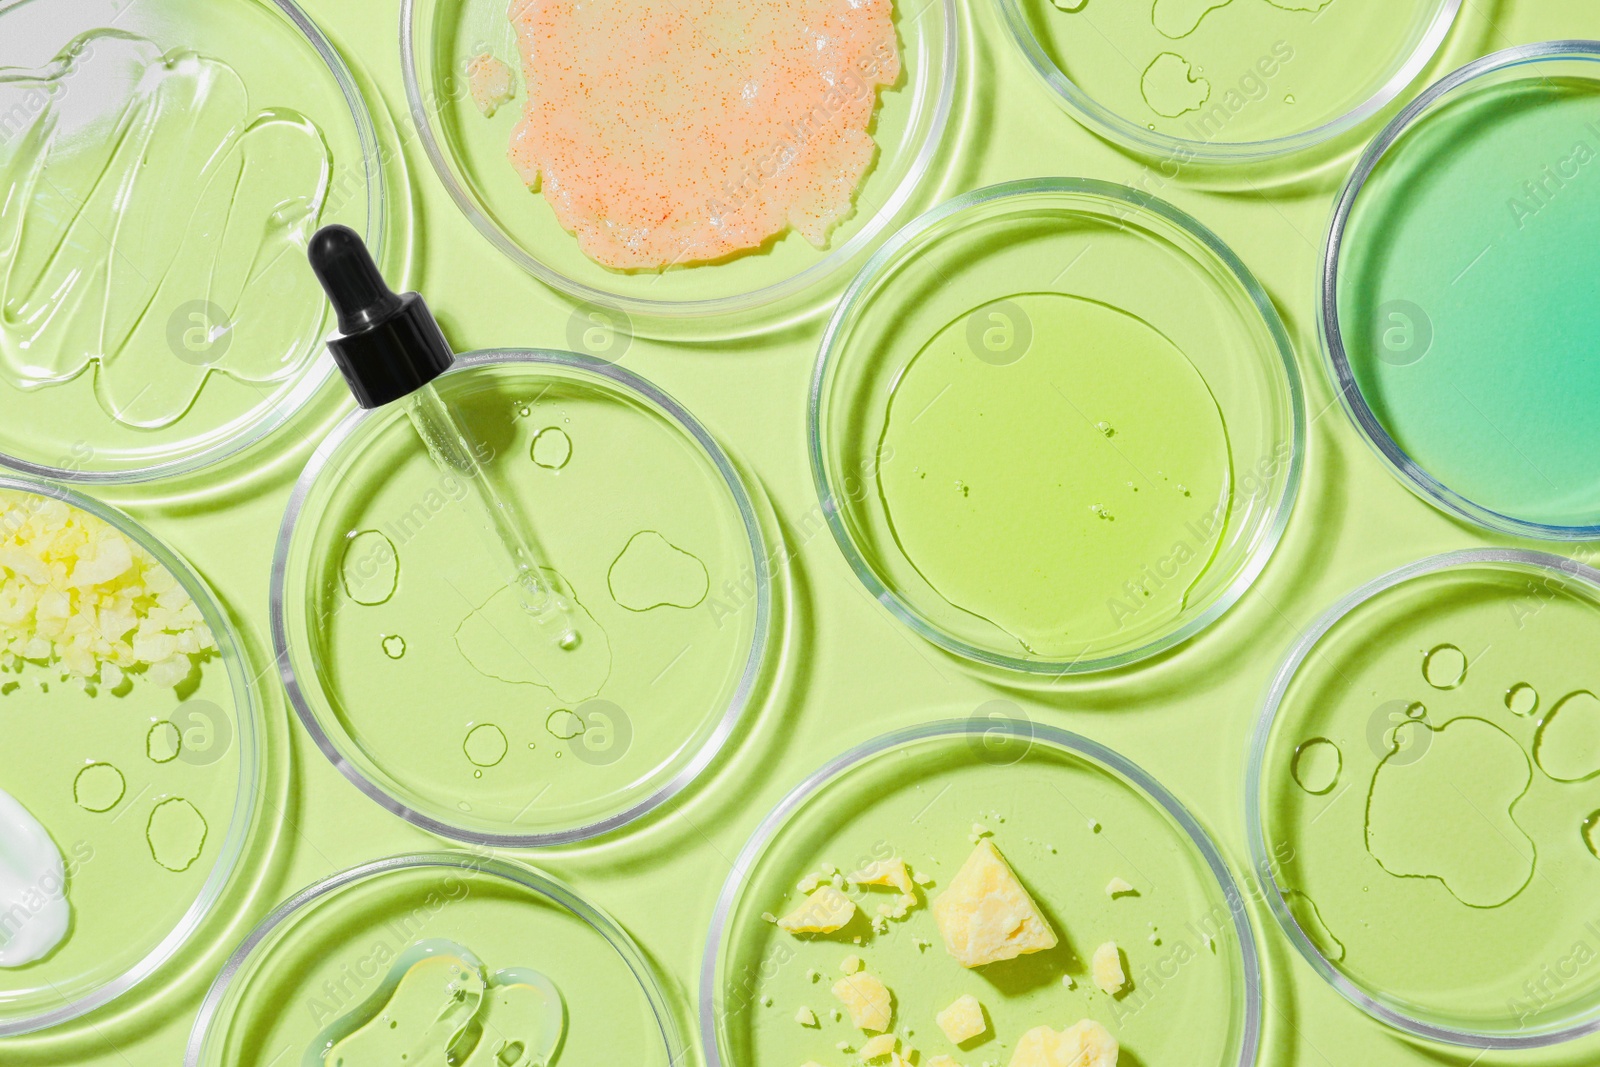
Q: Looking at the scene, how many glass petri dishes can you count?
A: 10